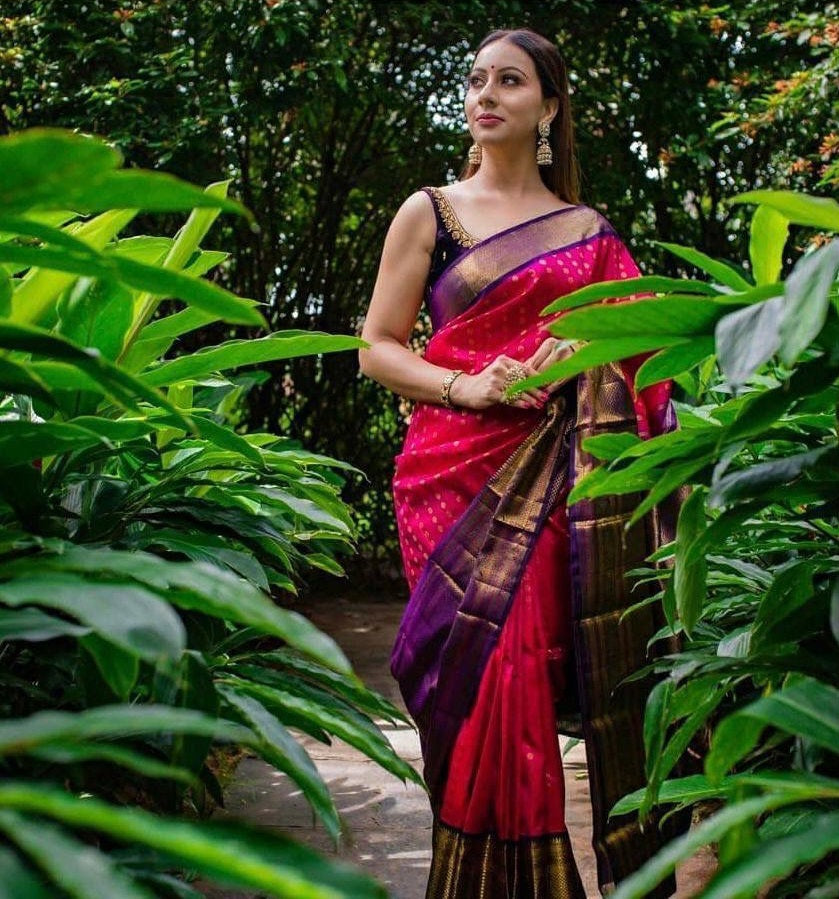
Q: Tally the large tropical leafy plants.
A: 2